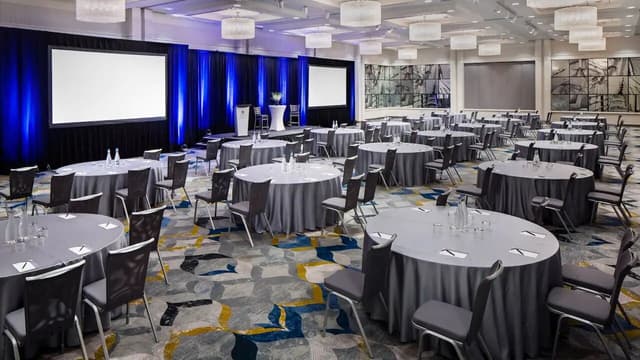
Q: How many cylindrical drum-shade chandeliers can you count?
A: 13